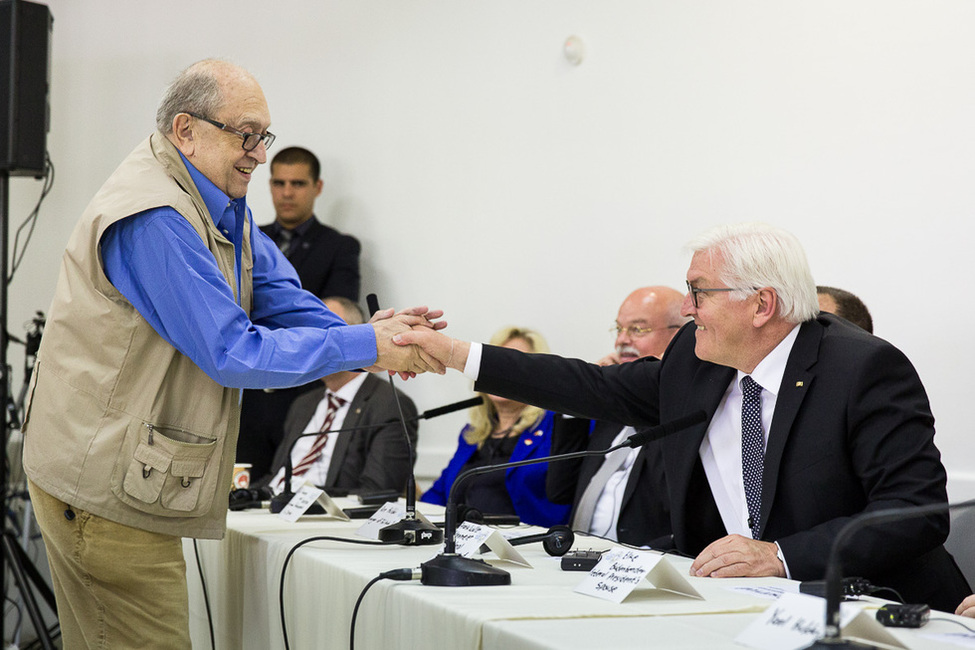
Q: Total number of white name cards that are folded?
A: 5